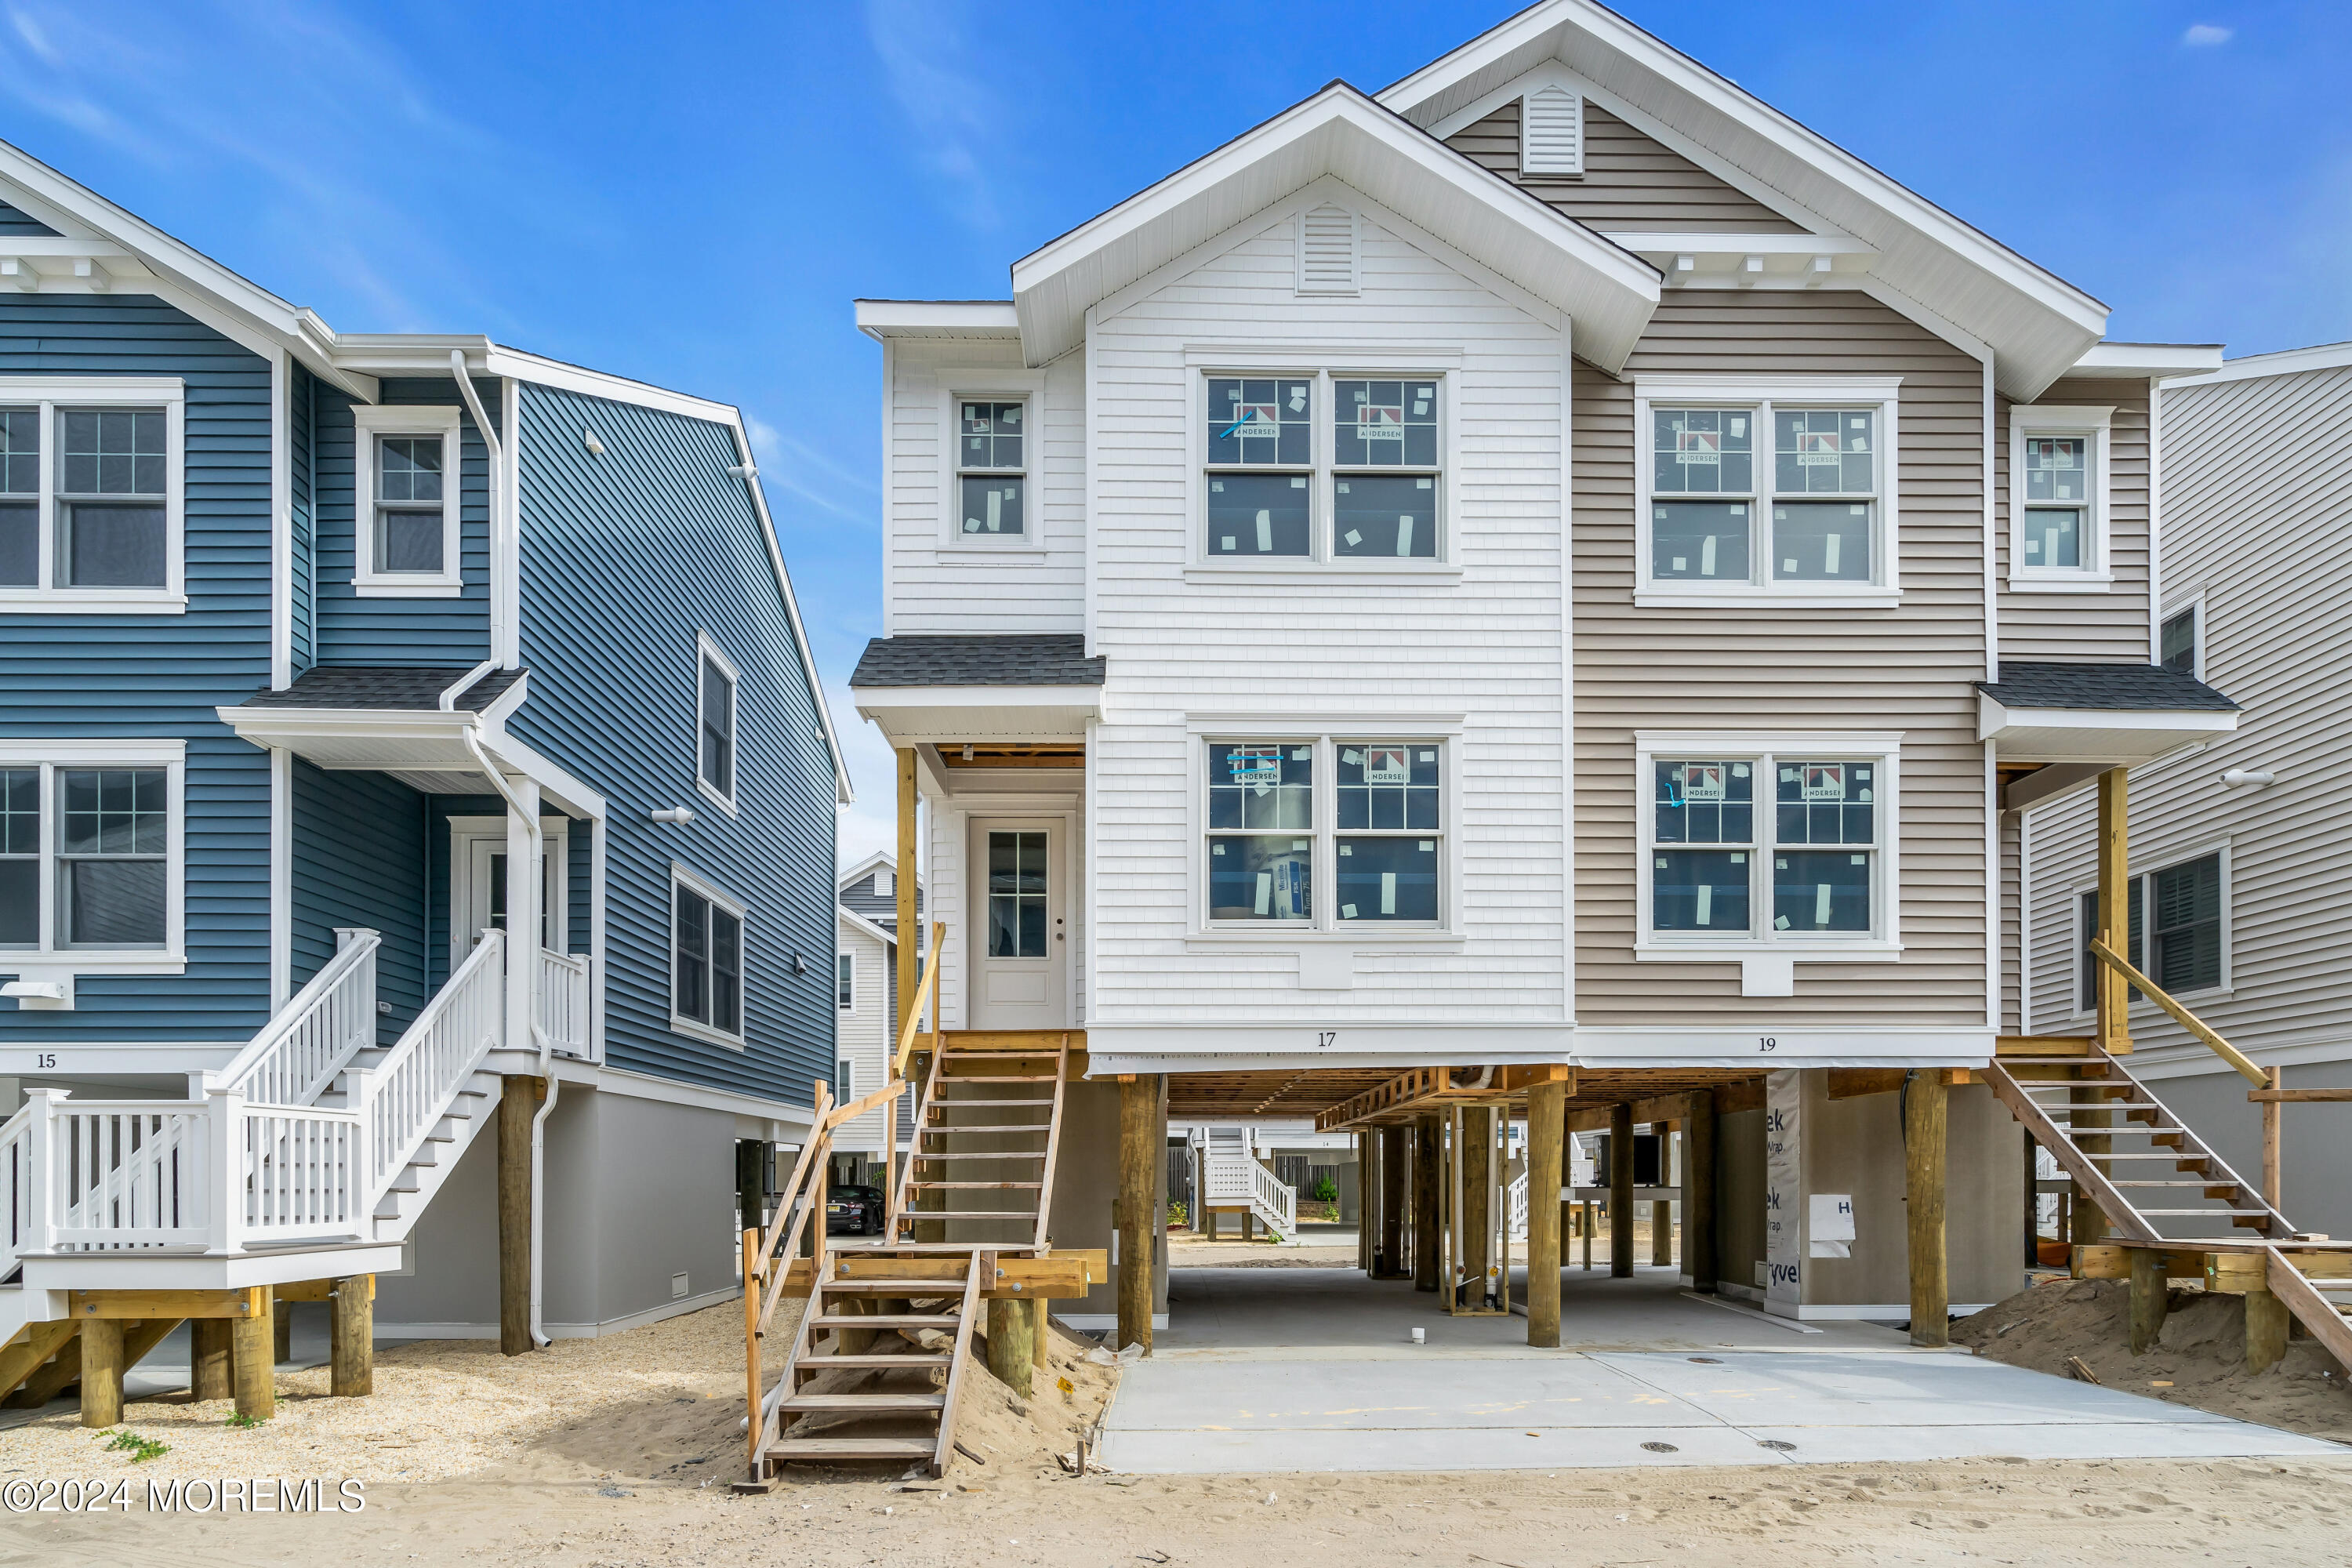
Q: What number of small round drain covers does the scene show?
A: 3